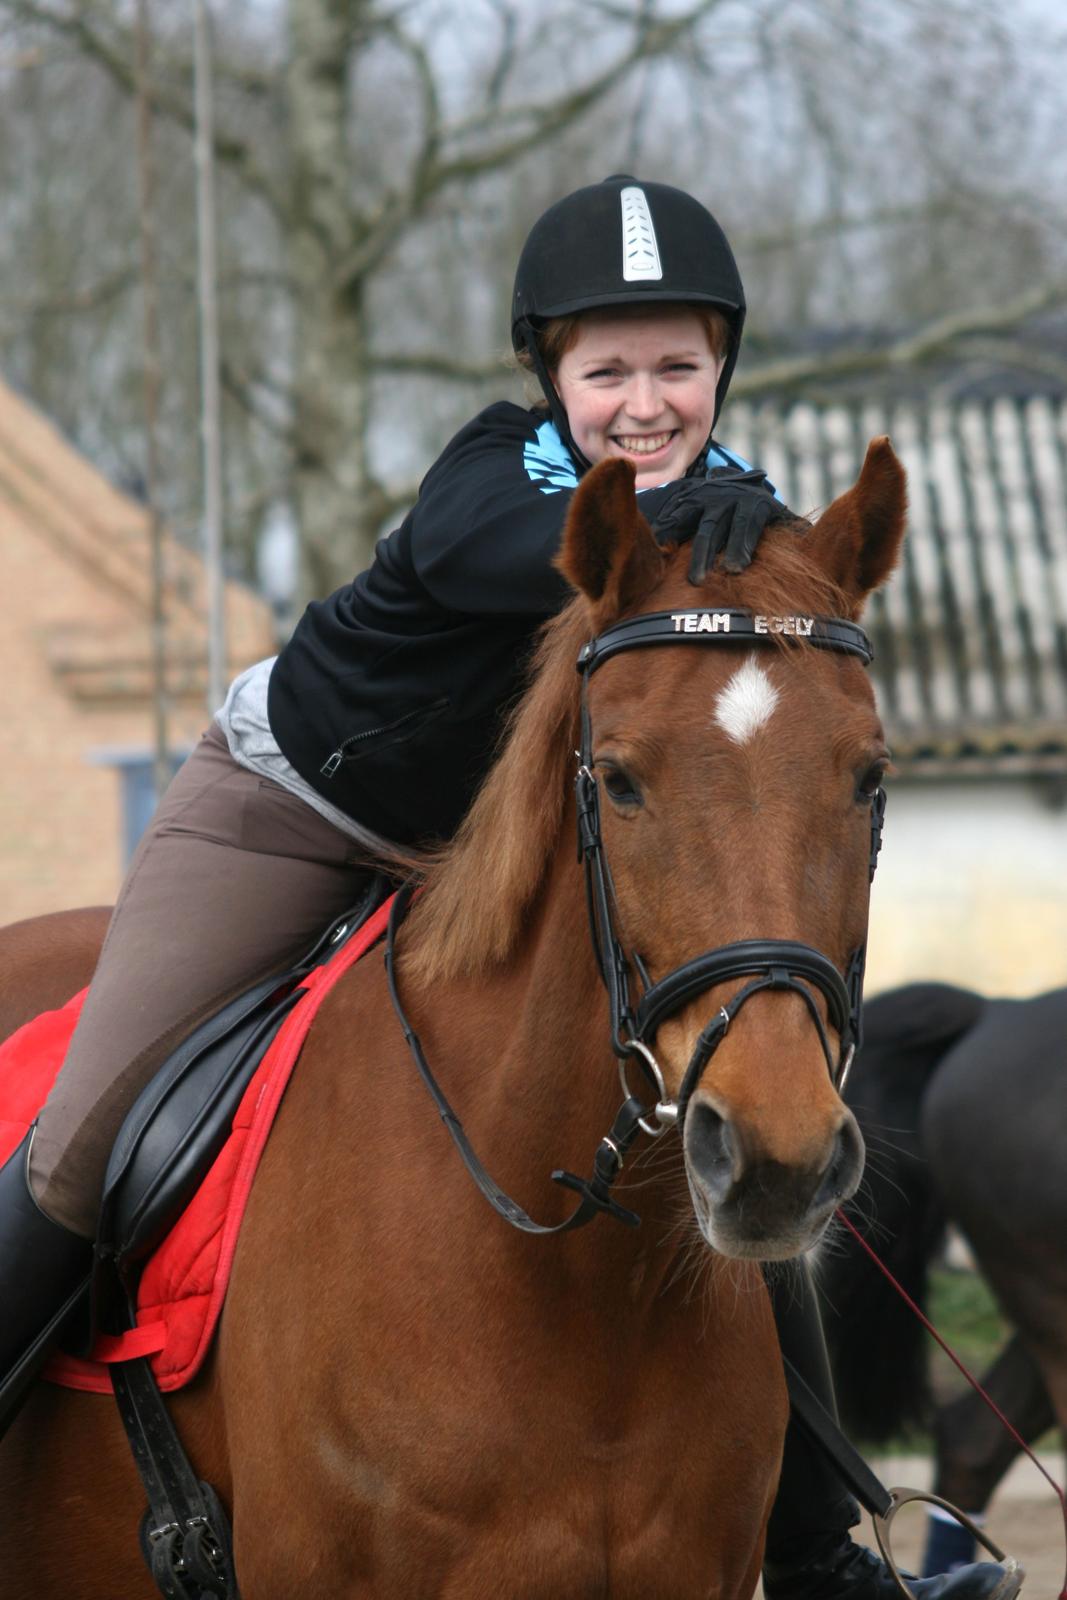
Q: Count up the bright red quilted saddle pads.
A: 1